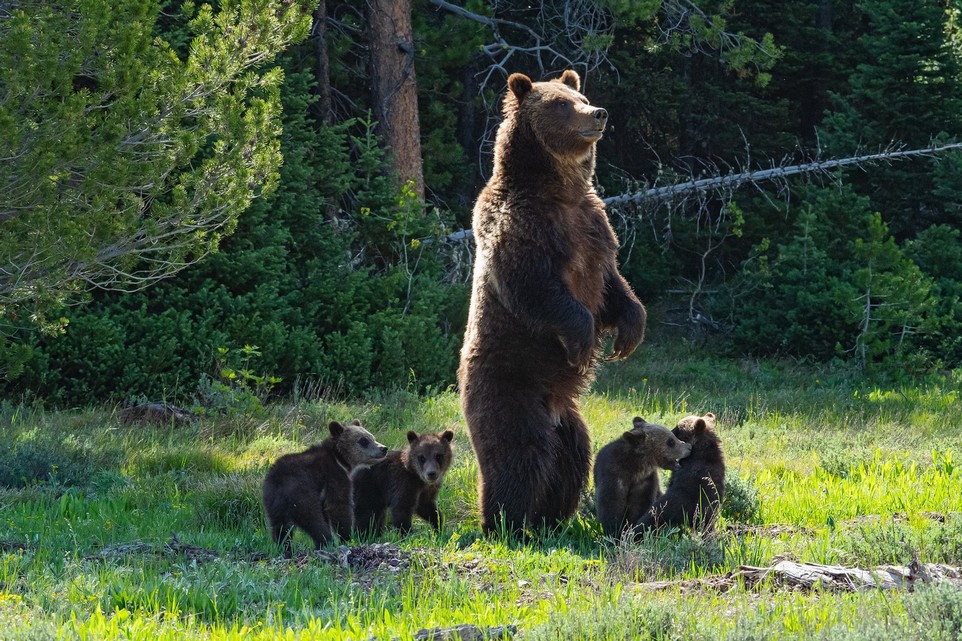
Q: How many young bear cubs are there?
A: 4